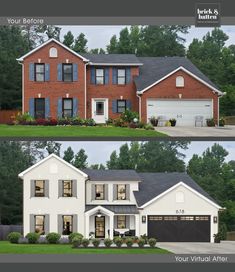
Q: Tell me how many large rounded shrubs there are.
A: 4